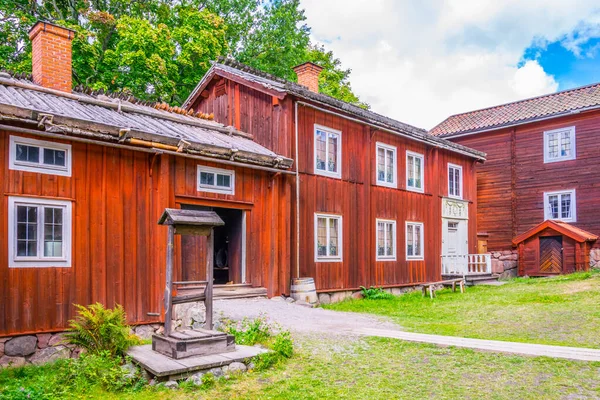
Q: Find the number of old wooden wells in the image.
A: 1